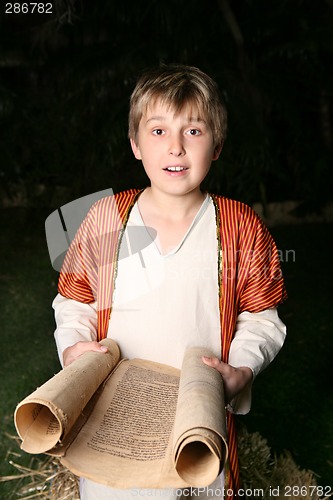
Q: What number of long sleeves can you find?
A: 2